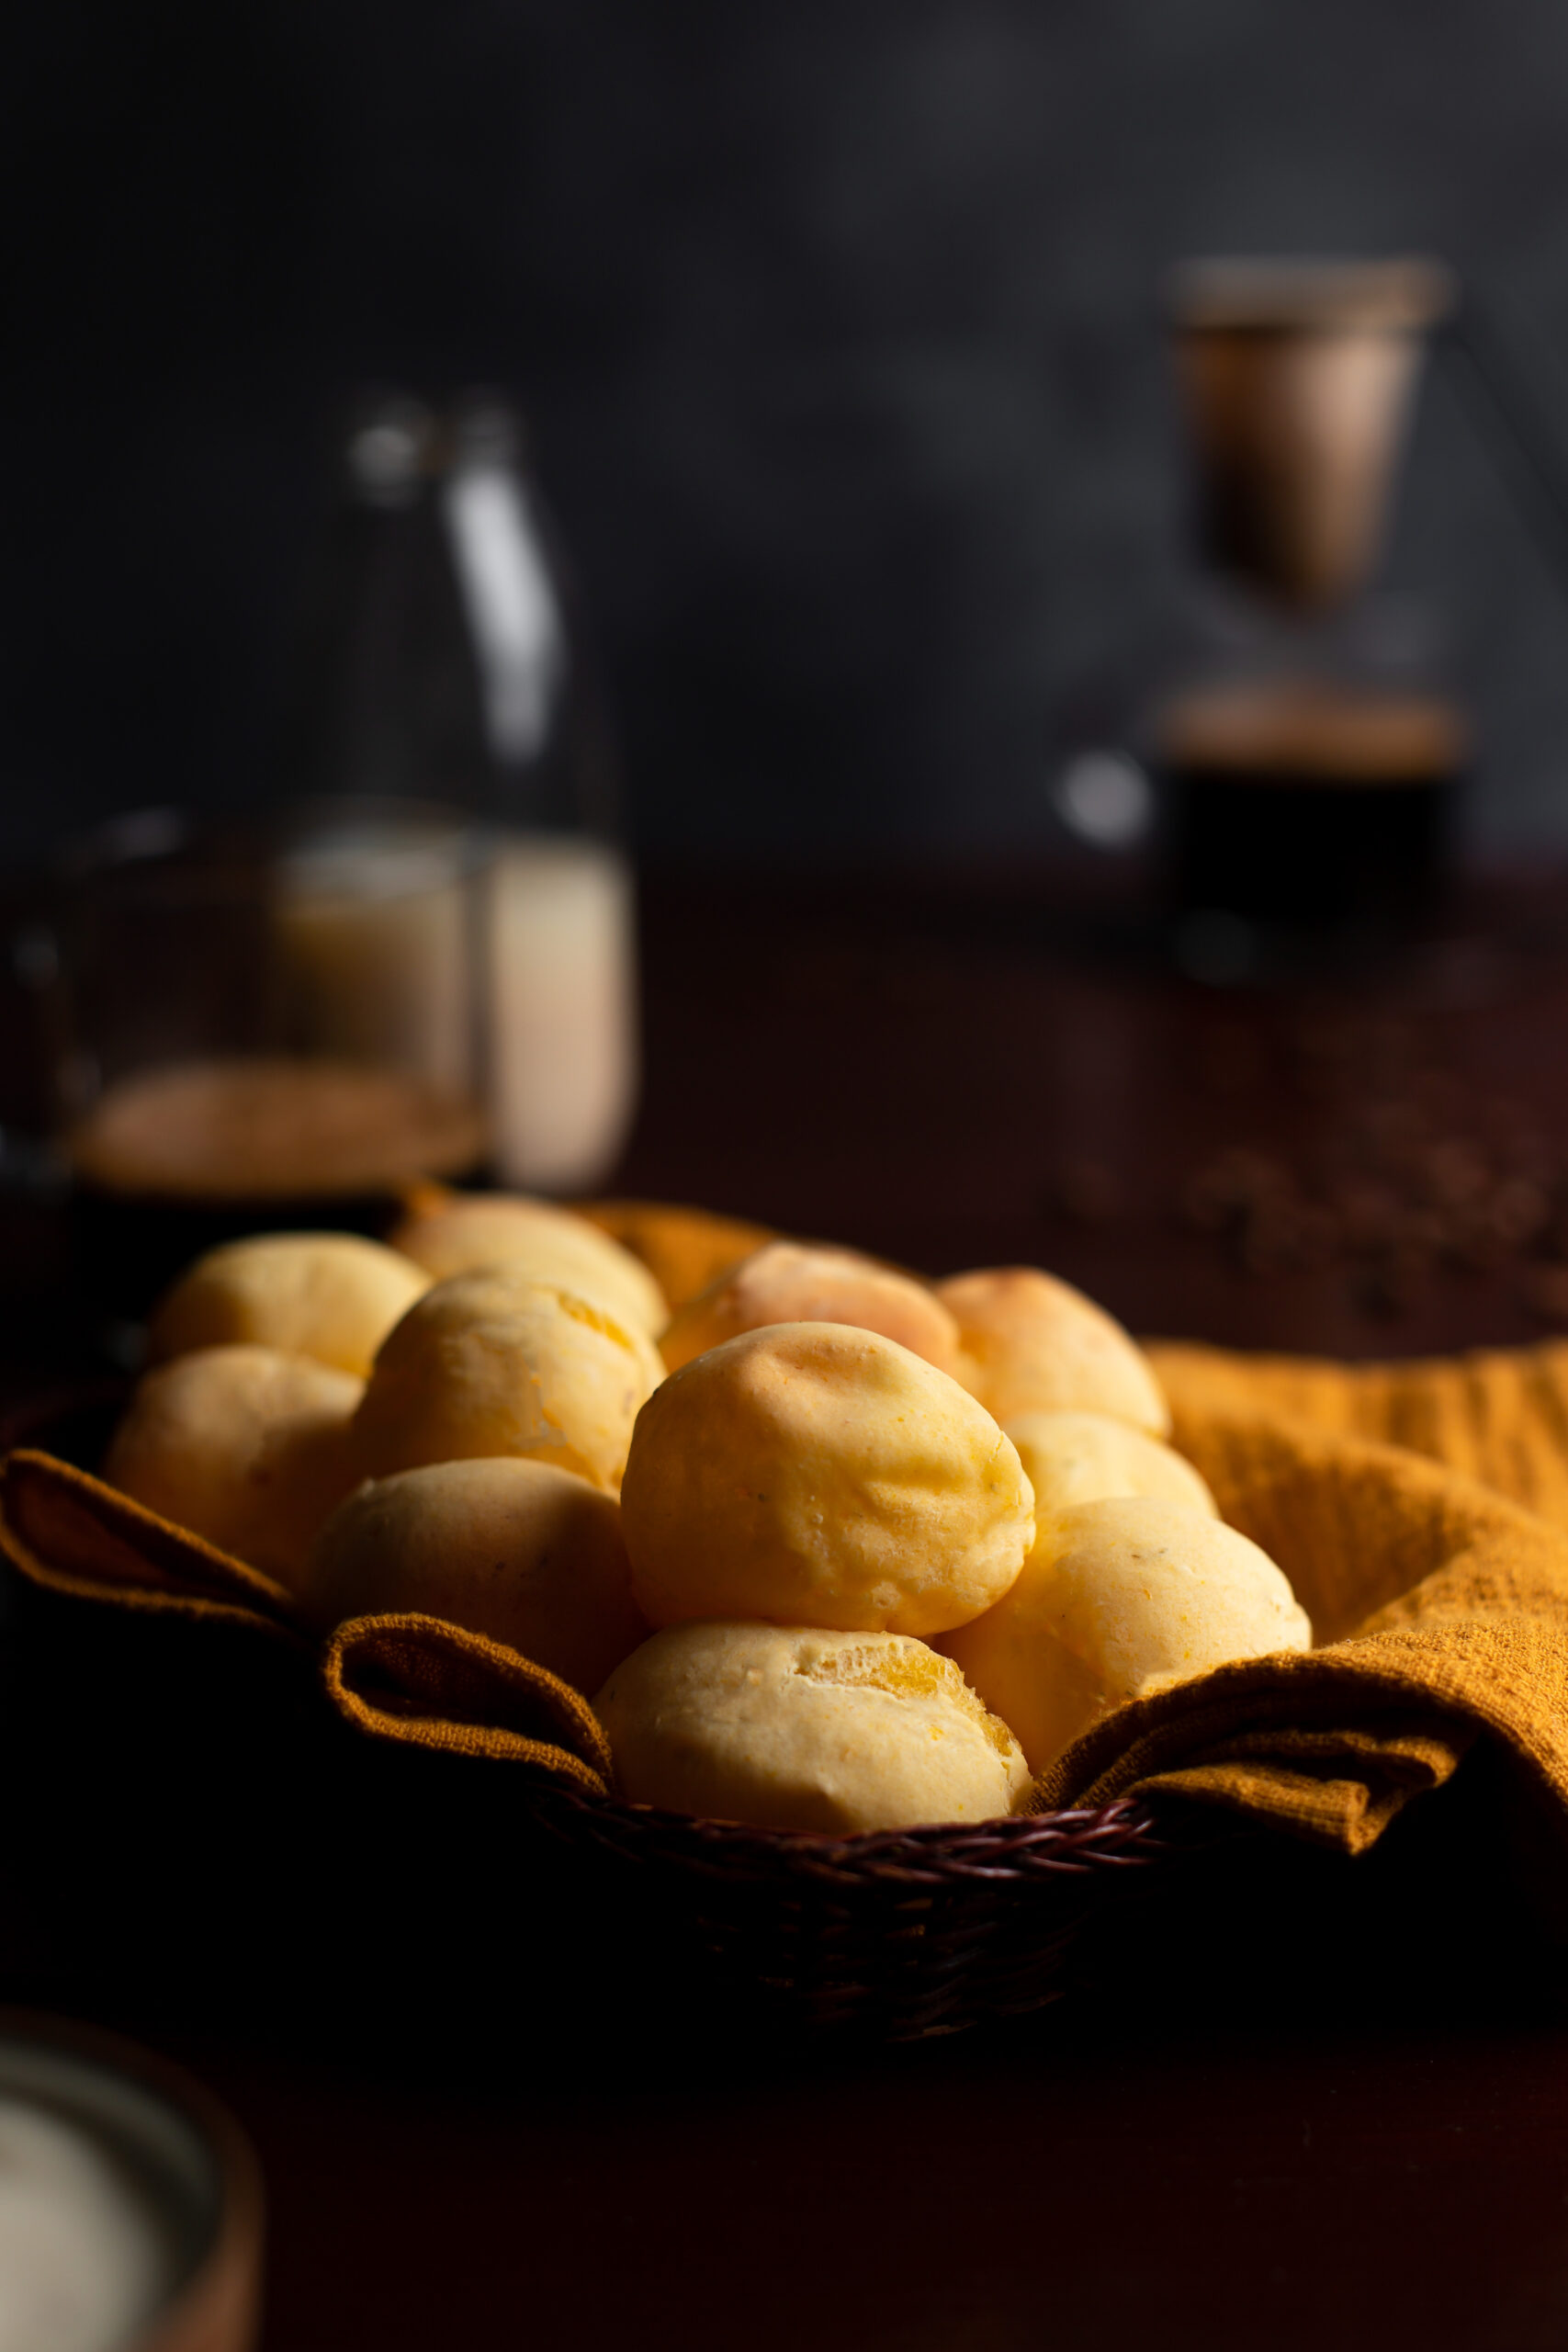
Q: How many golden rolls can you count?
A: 11